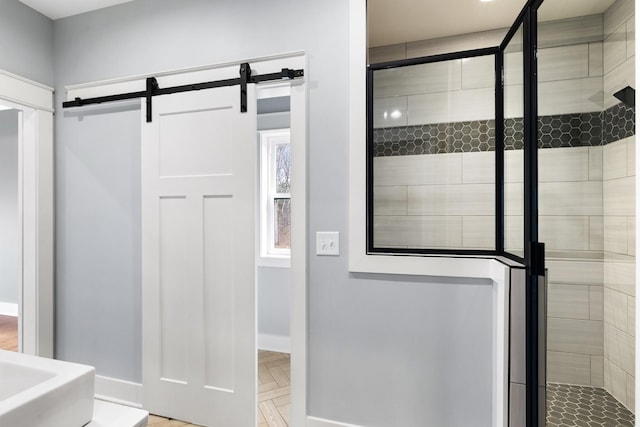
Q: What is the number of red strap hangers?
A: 0